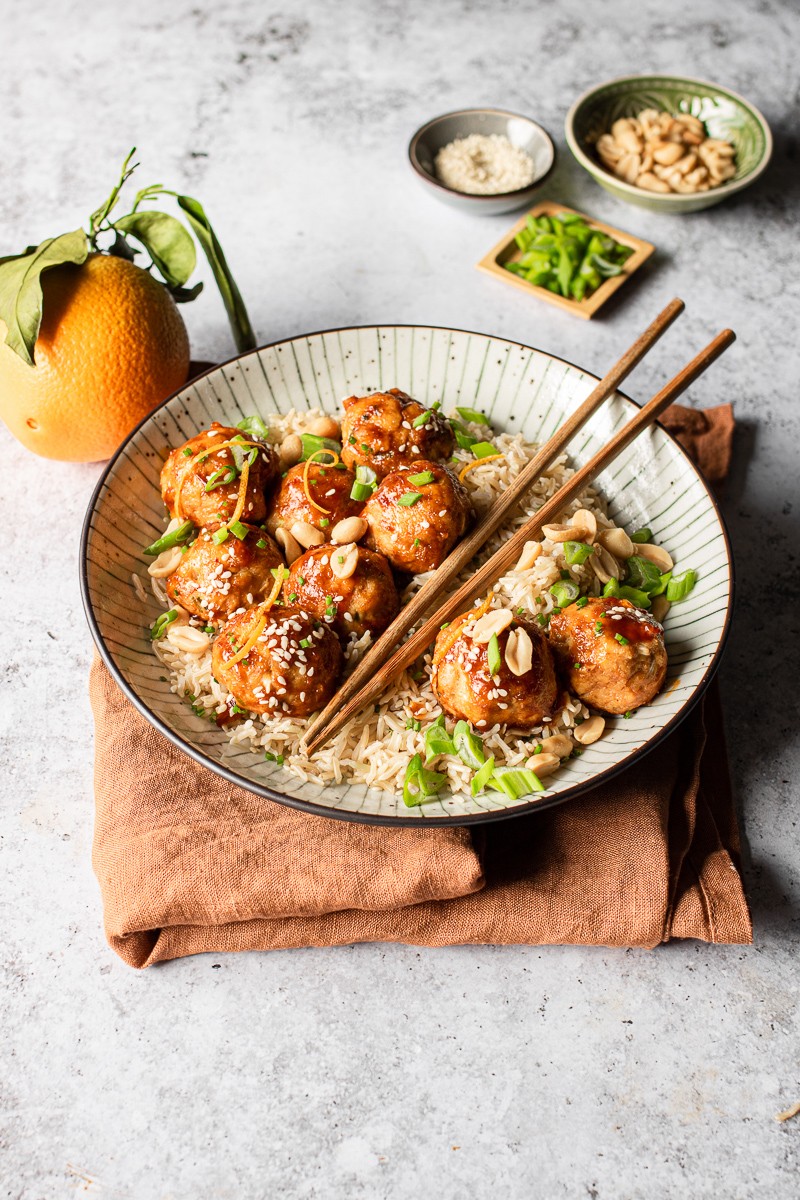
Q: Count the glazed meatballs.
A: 9